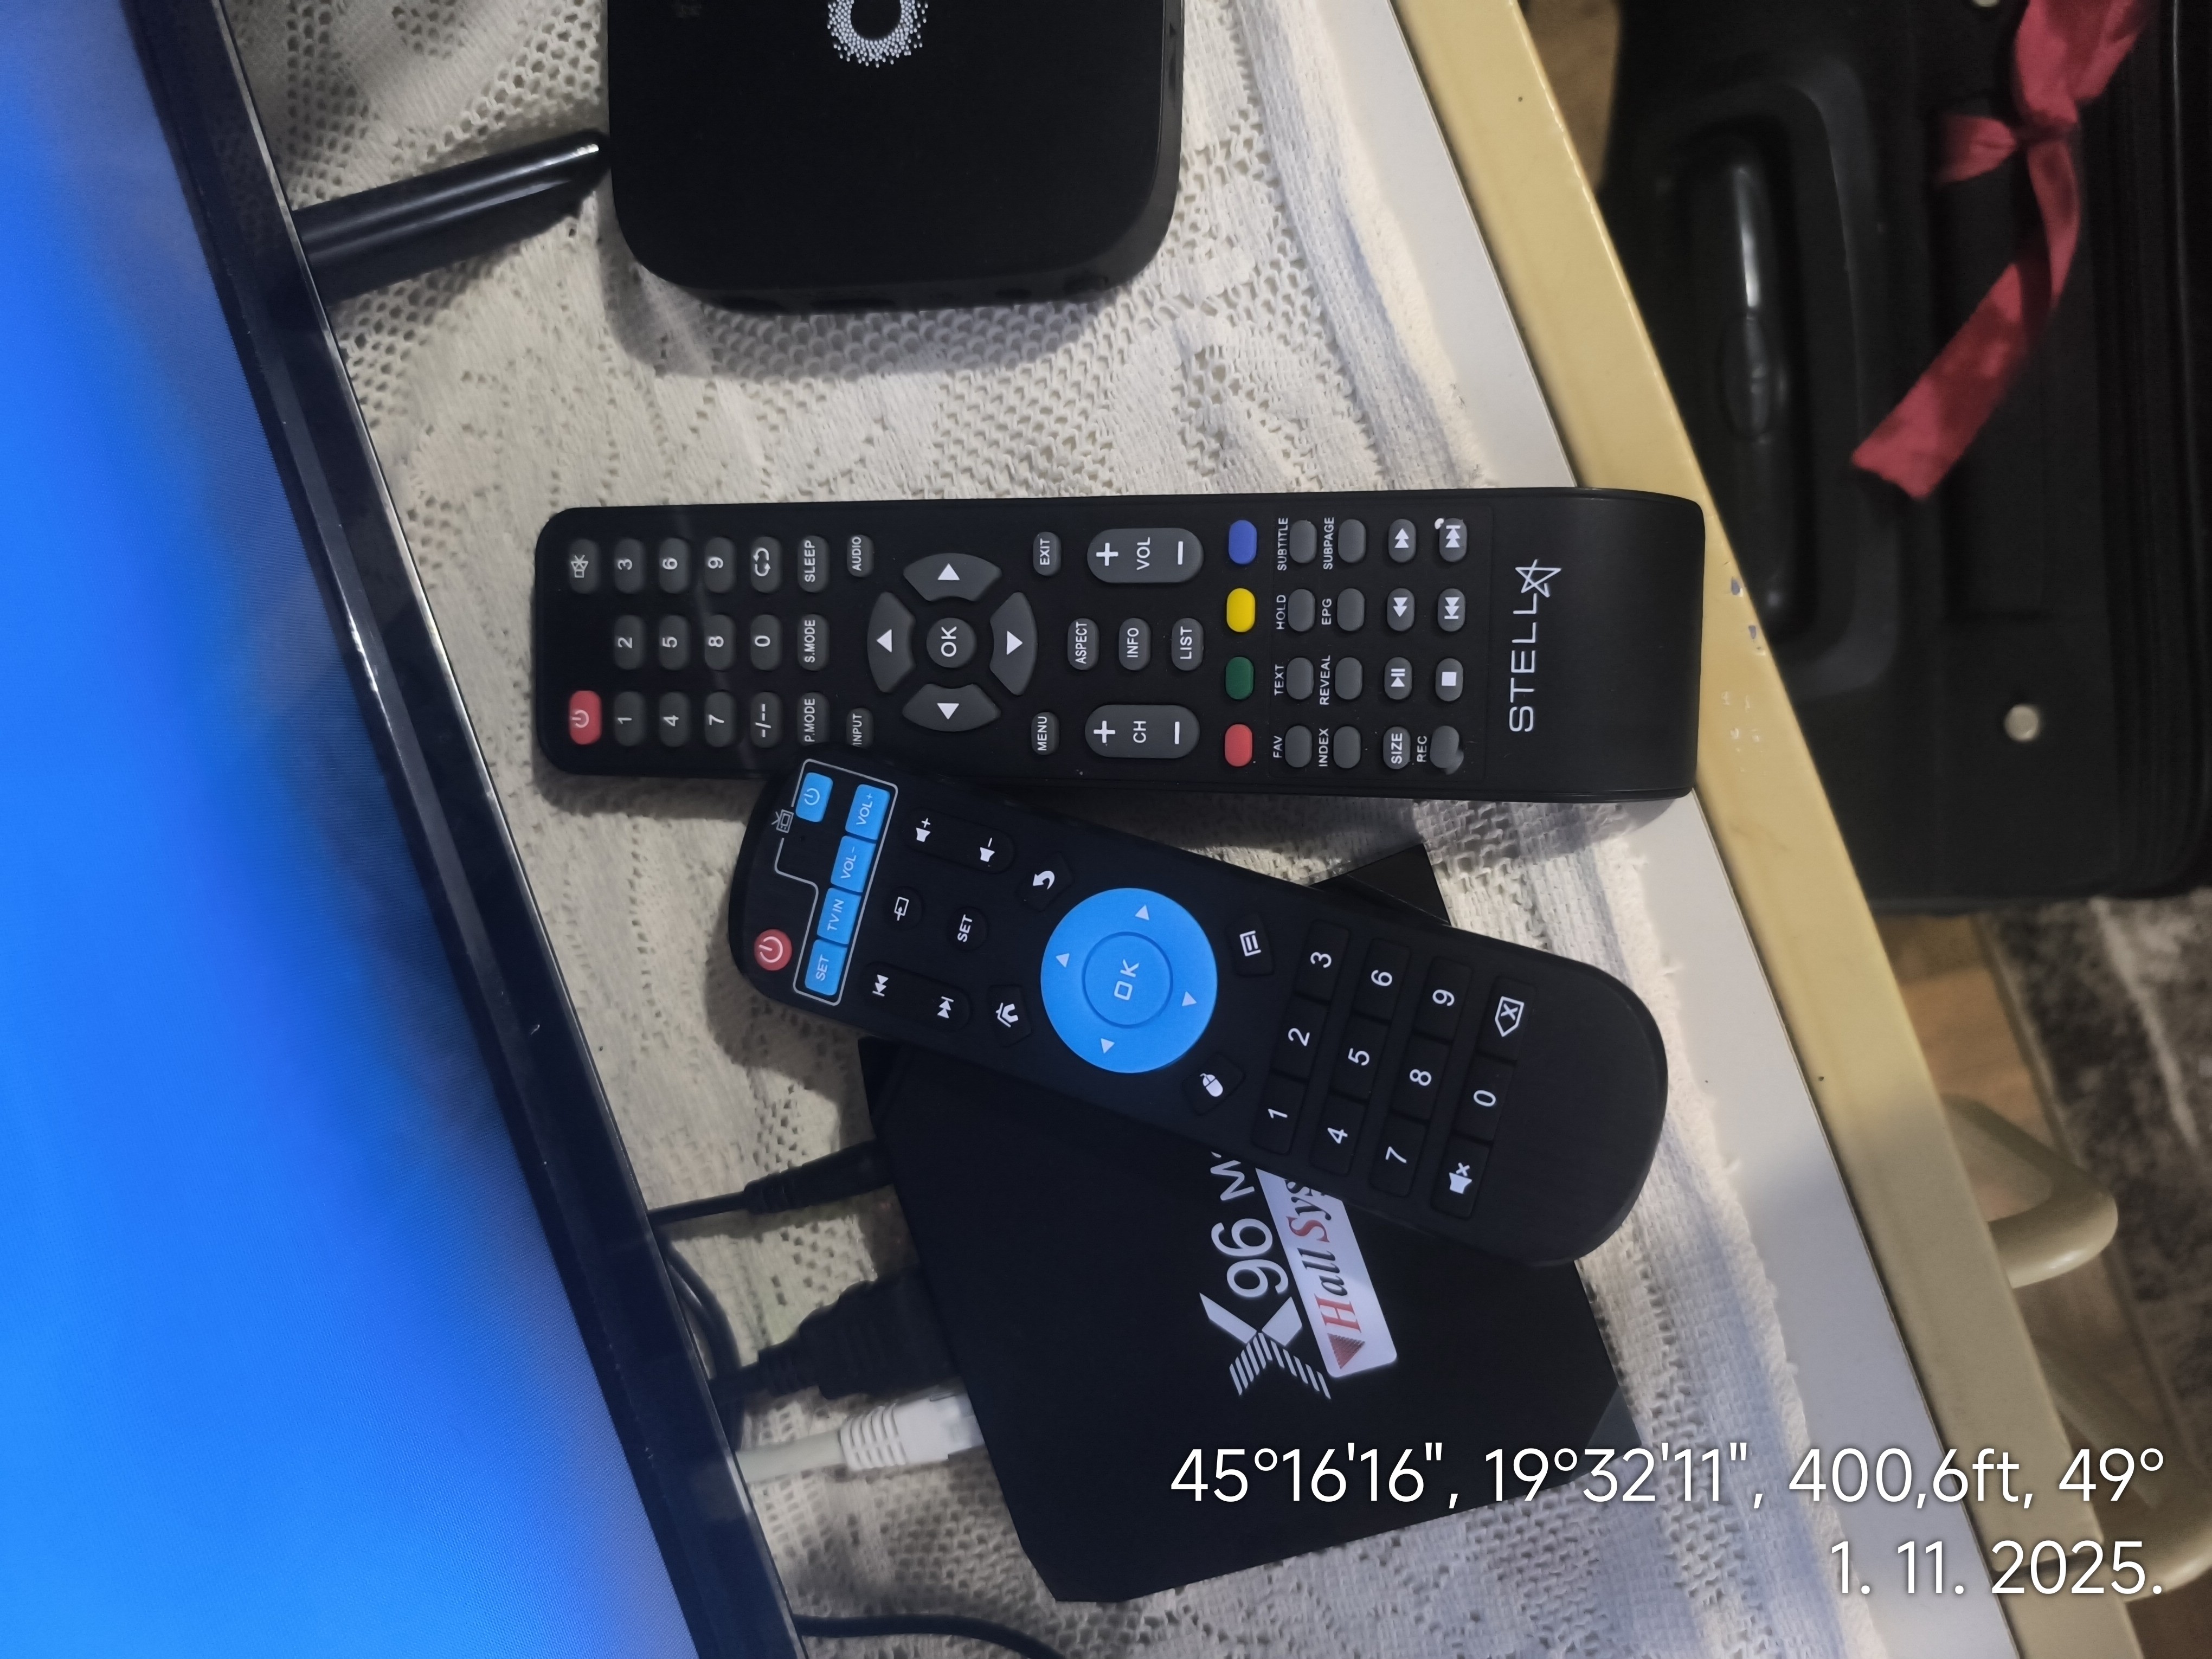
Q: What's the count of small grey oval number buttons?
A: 10